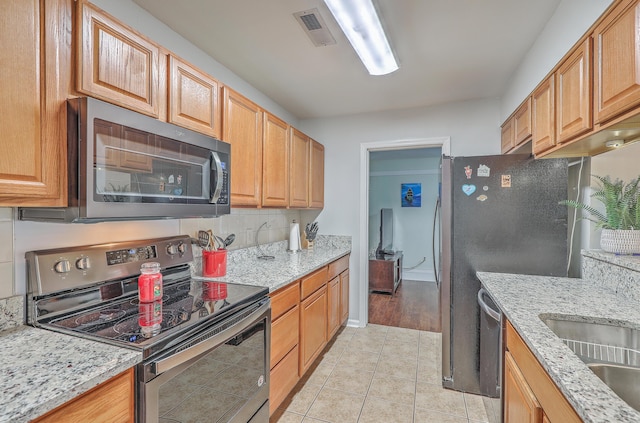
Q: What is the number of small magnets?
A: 6